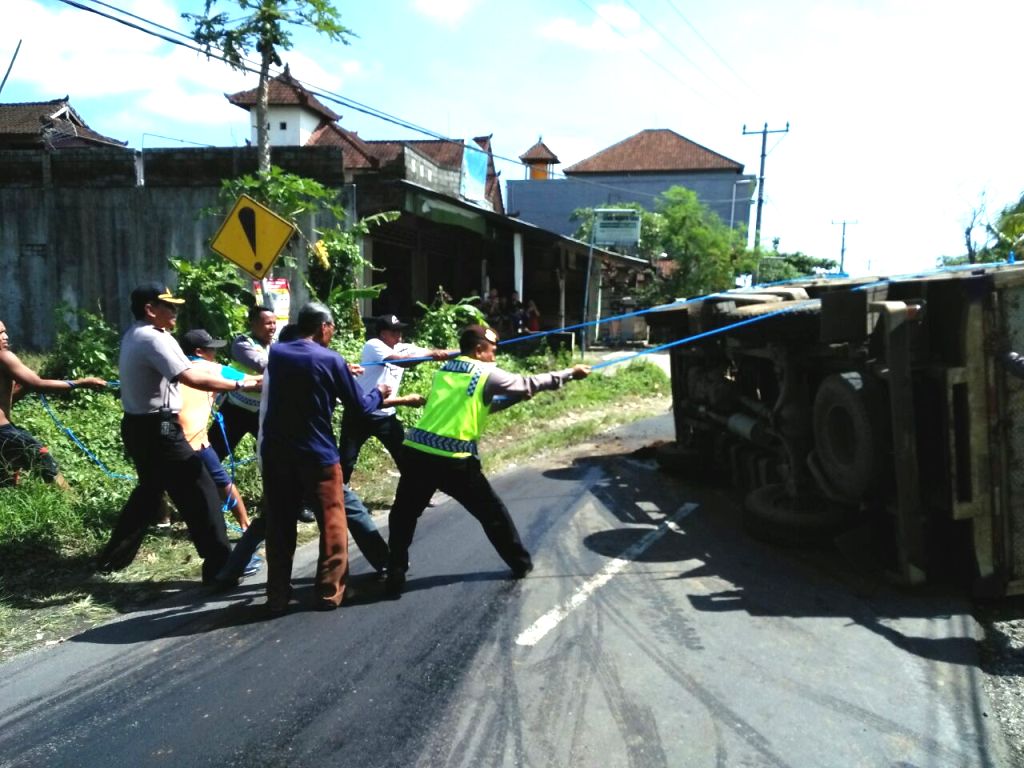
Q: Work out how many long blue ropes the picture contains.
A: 2